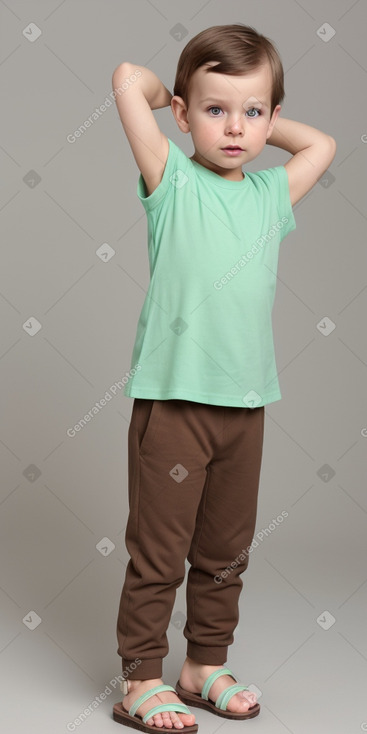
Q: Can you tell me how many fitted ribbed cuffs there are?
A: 2